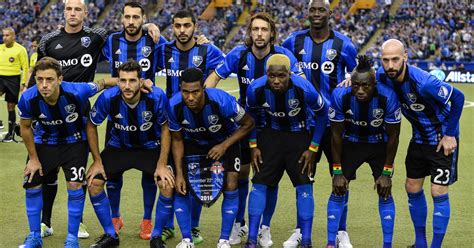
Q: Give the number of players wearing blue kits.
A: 10